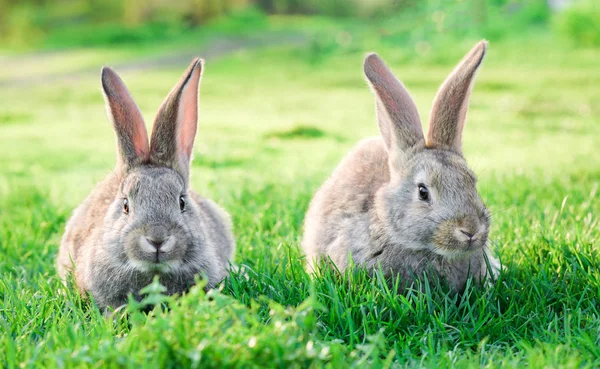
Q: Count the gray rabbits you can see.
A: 2